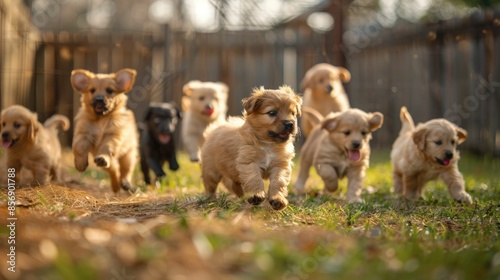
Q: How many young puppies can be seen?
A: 8